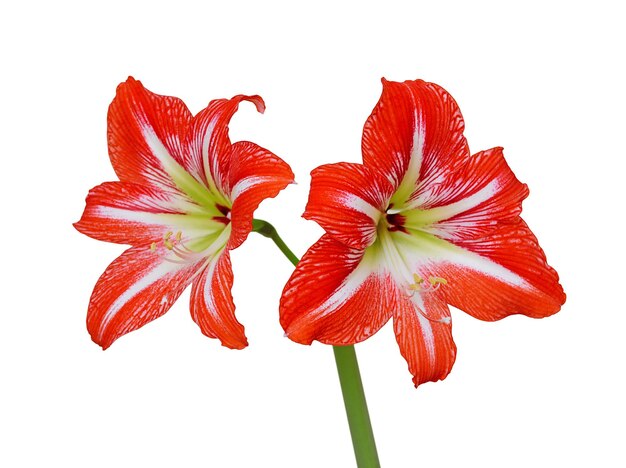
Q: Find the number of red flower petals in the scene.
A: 12